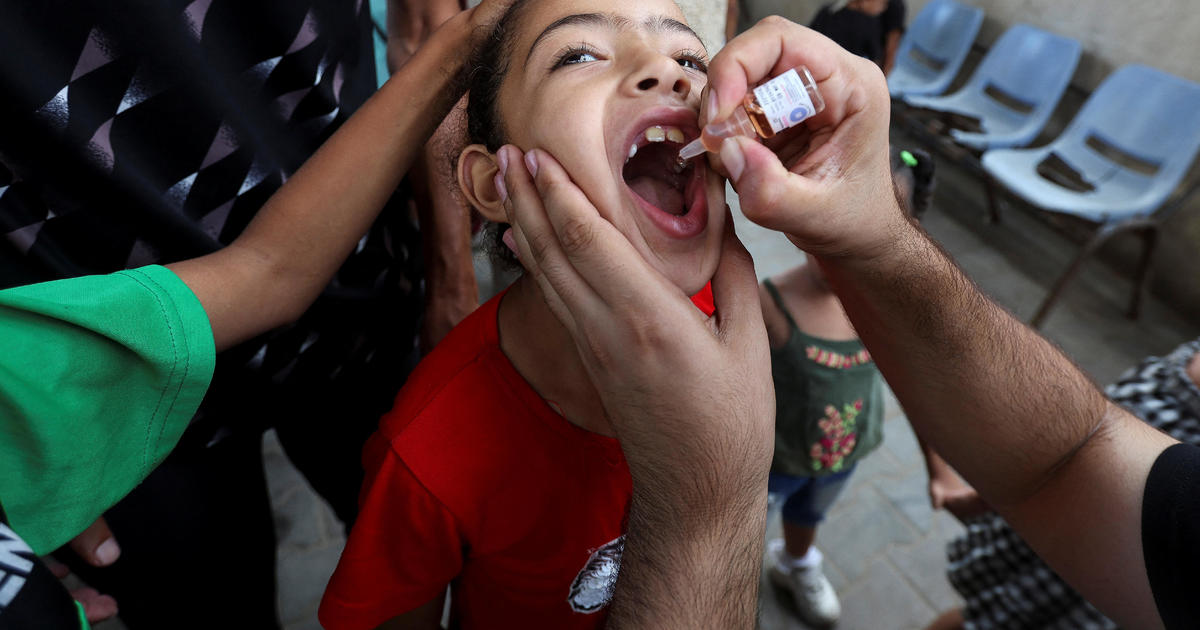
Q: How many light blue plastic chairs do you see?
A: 3